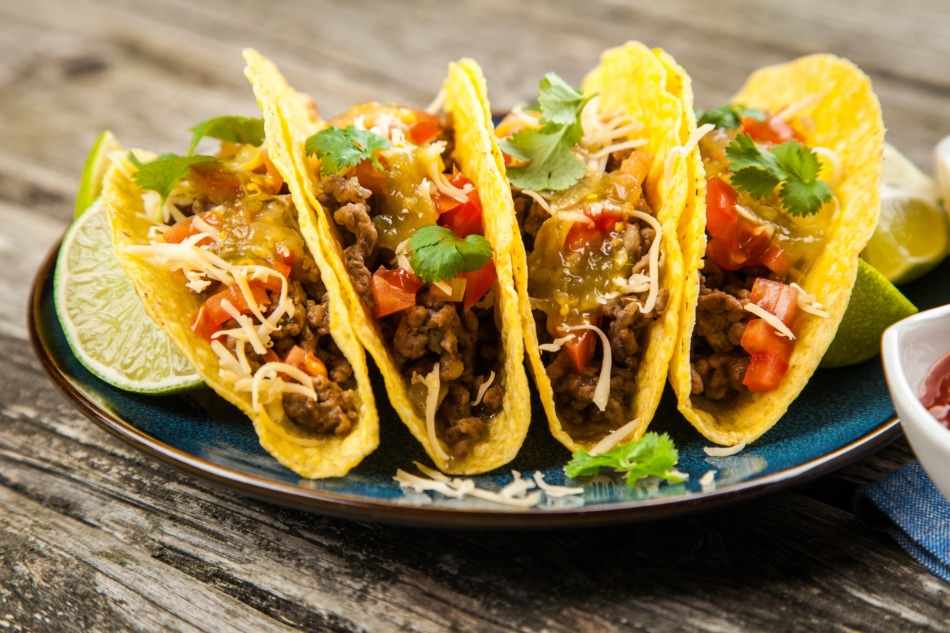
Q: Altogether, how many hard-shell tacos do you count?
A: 4